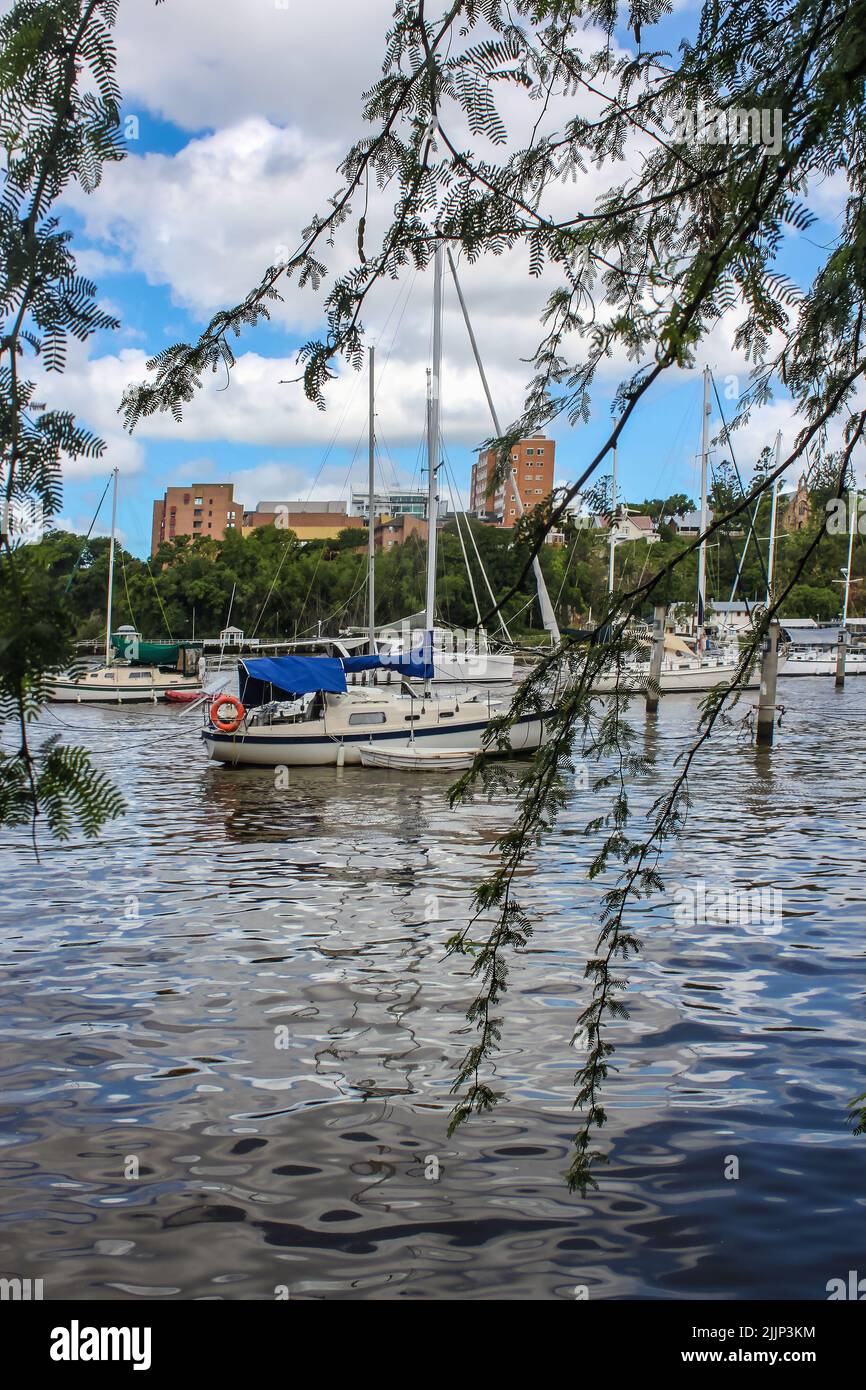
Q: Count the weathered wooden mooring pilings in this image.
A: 3